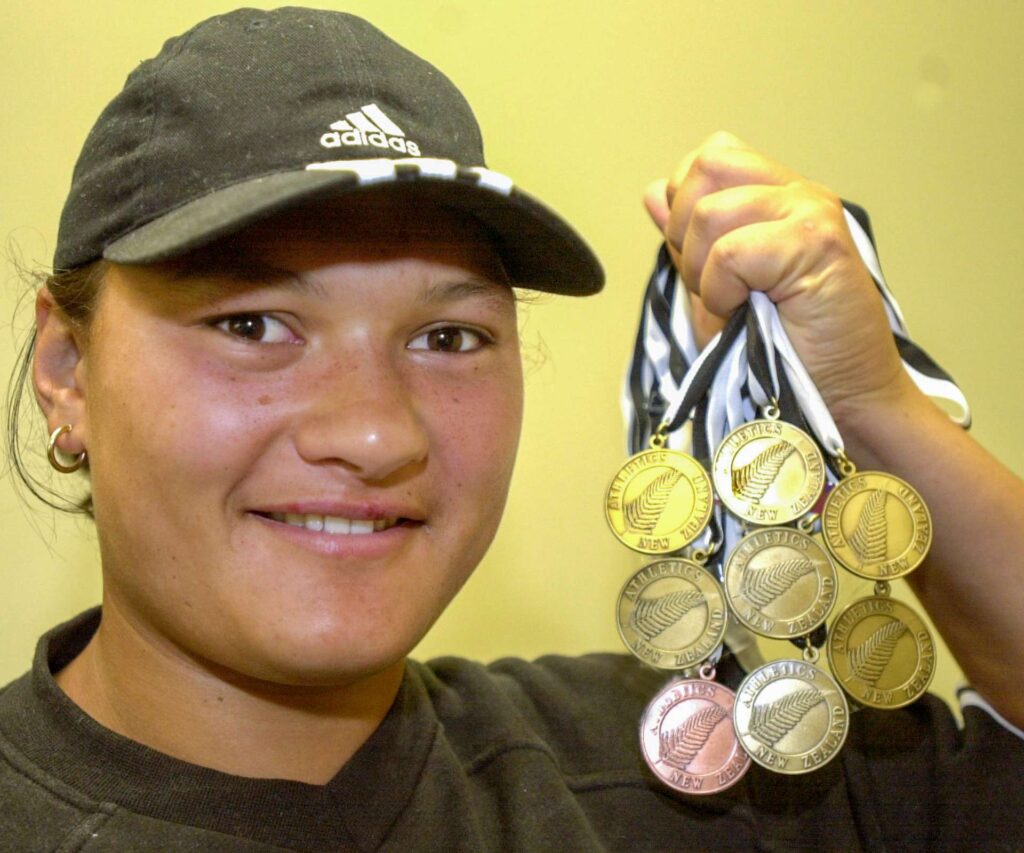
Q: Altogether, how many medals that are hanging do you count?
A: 8